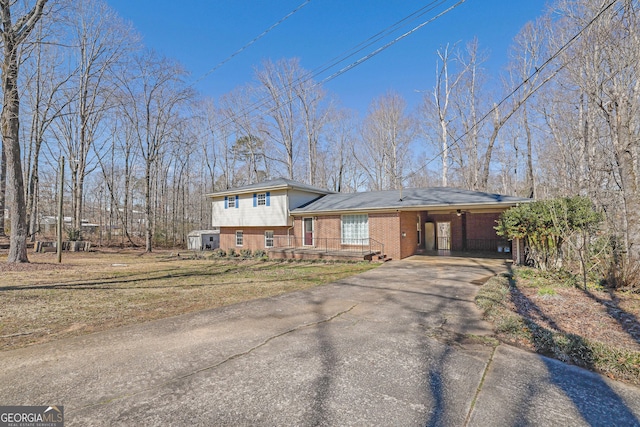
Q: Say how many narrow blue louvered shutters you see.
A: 4